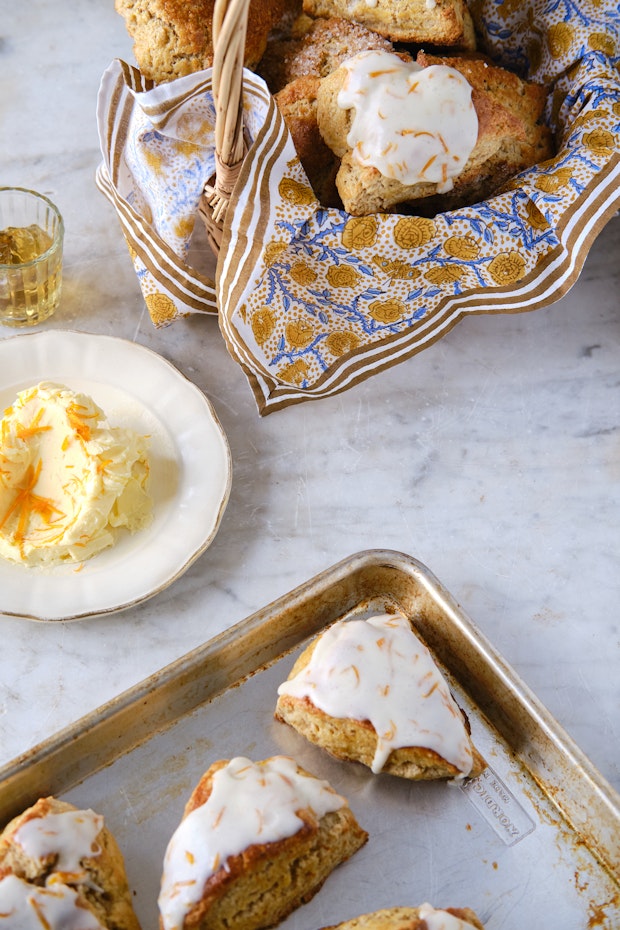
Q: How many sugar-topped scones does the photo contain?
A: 1